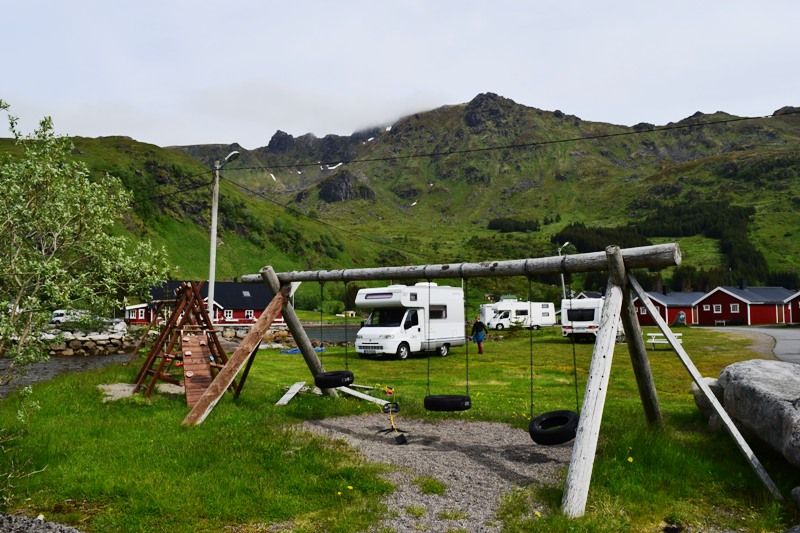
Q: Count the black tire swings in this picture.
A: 3